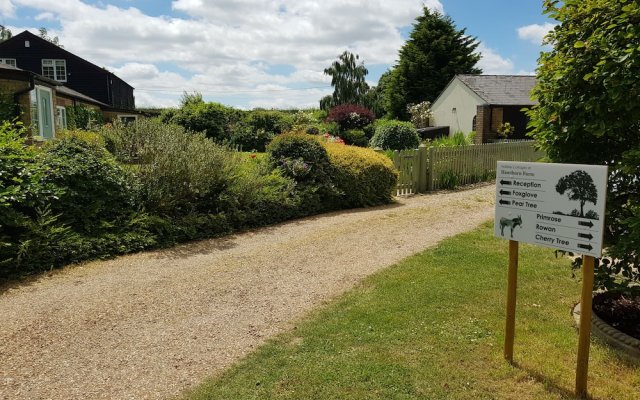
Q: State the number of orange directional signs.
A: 0